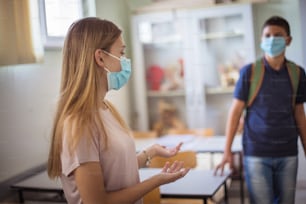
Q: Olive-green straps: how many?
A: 2